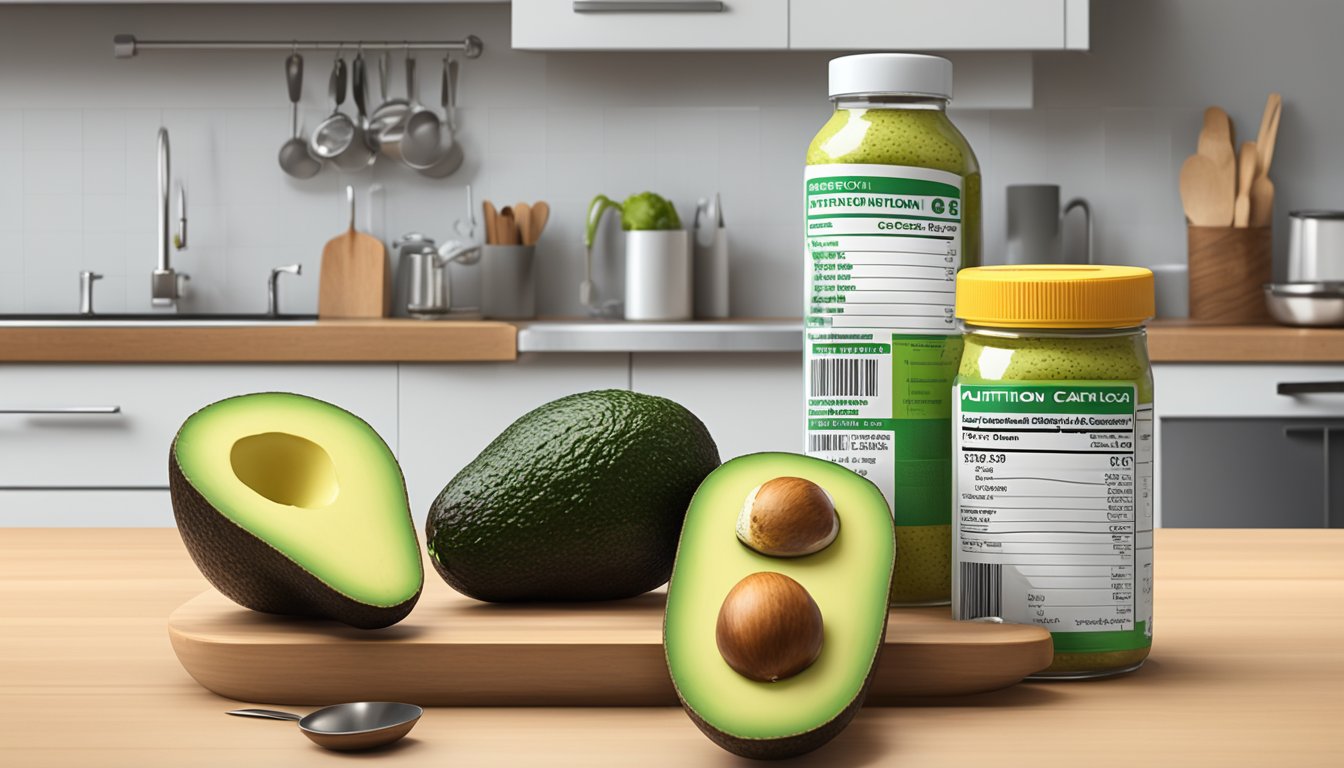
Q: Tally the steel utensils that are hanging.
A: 6